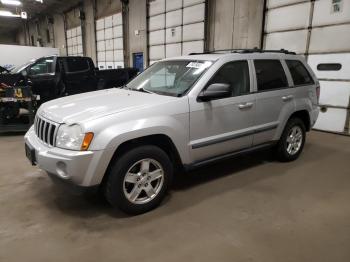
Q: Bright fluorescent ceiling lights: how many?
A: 2